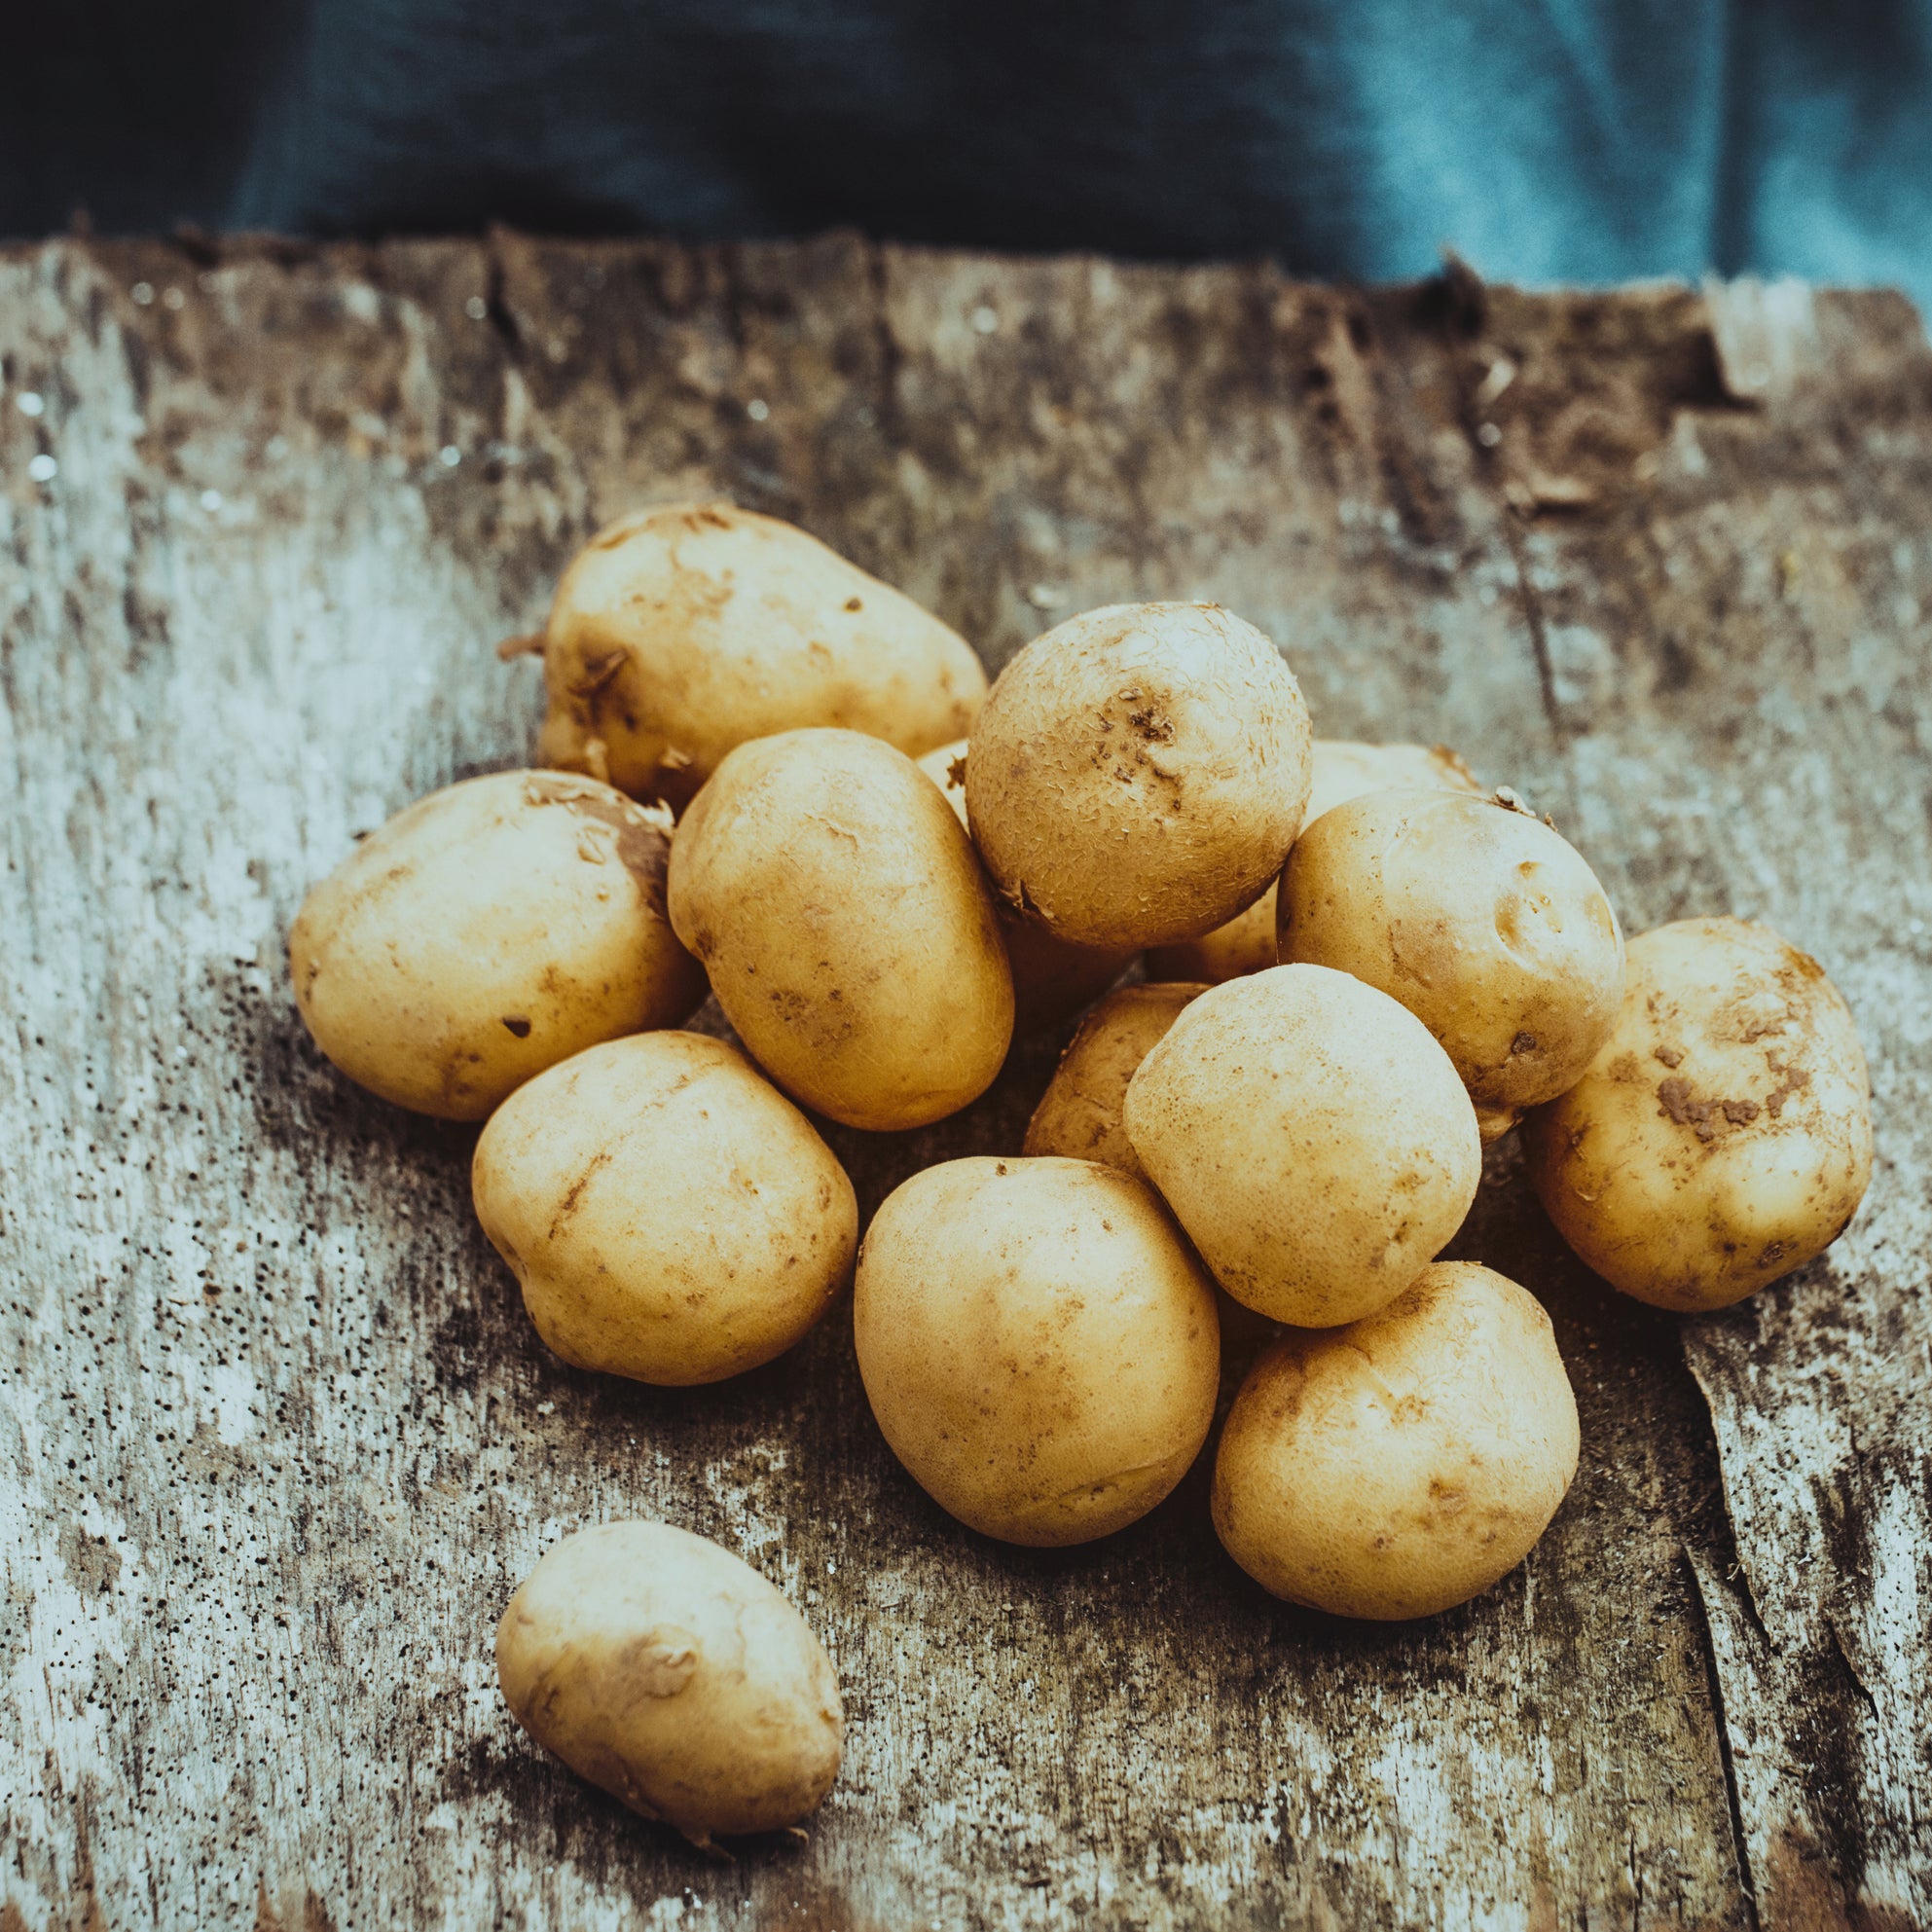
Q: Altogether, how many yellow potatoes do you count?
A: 14